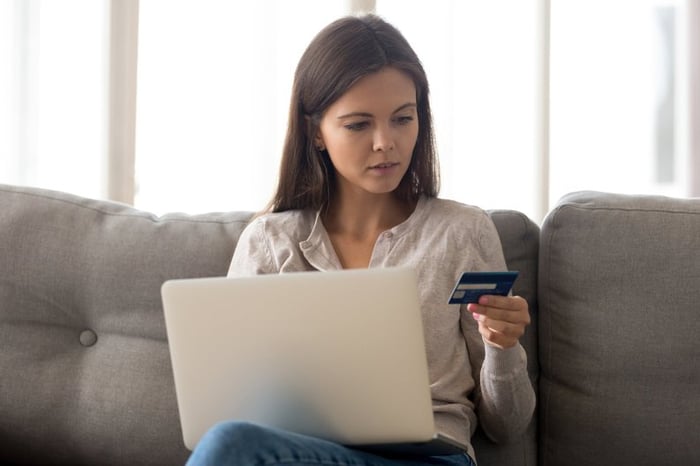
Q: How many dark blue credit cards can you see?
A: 1